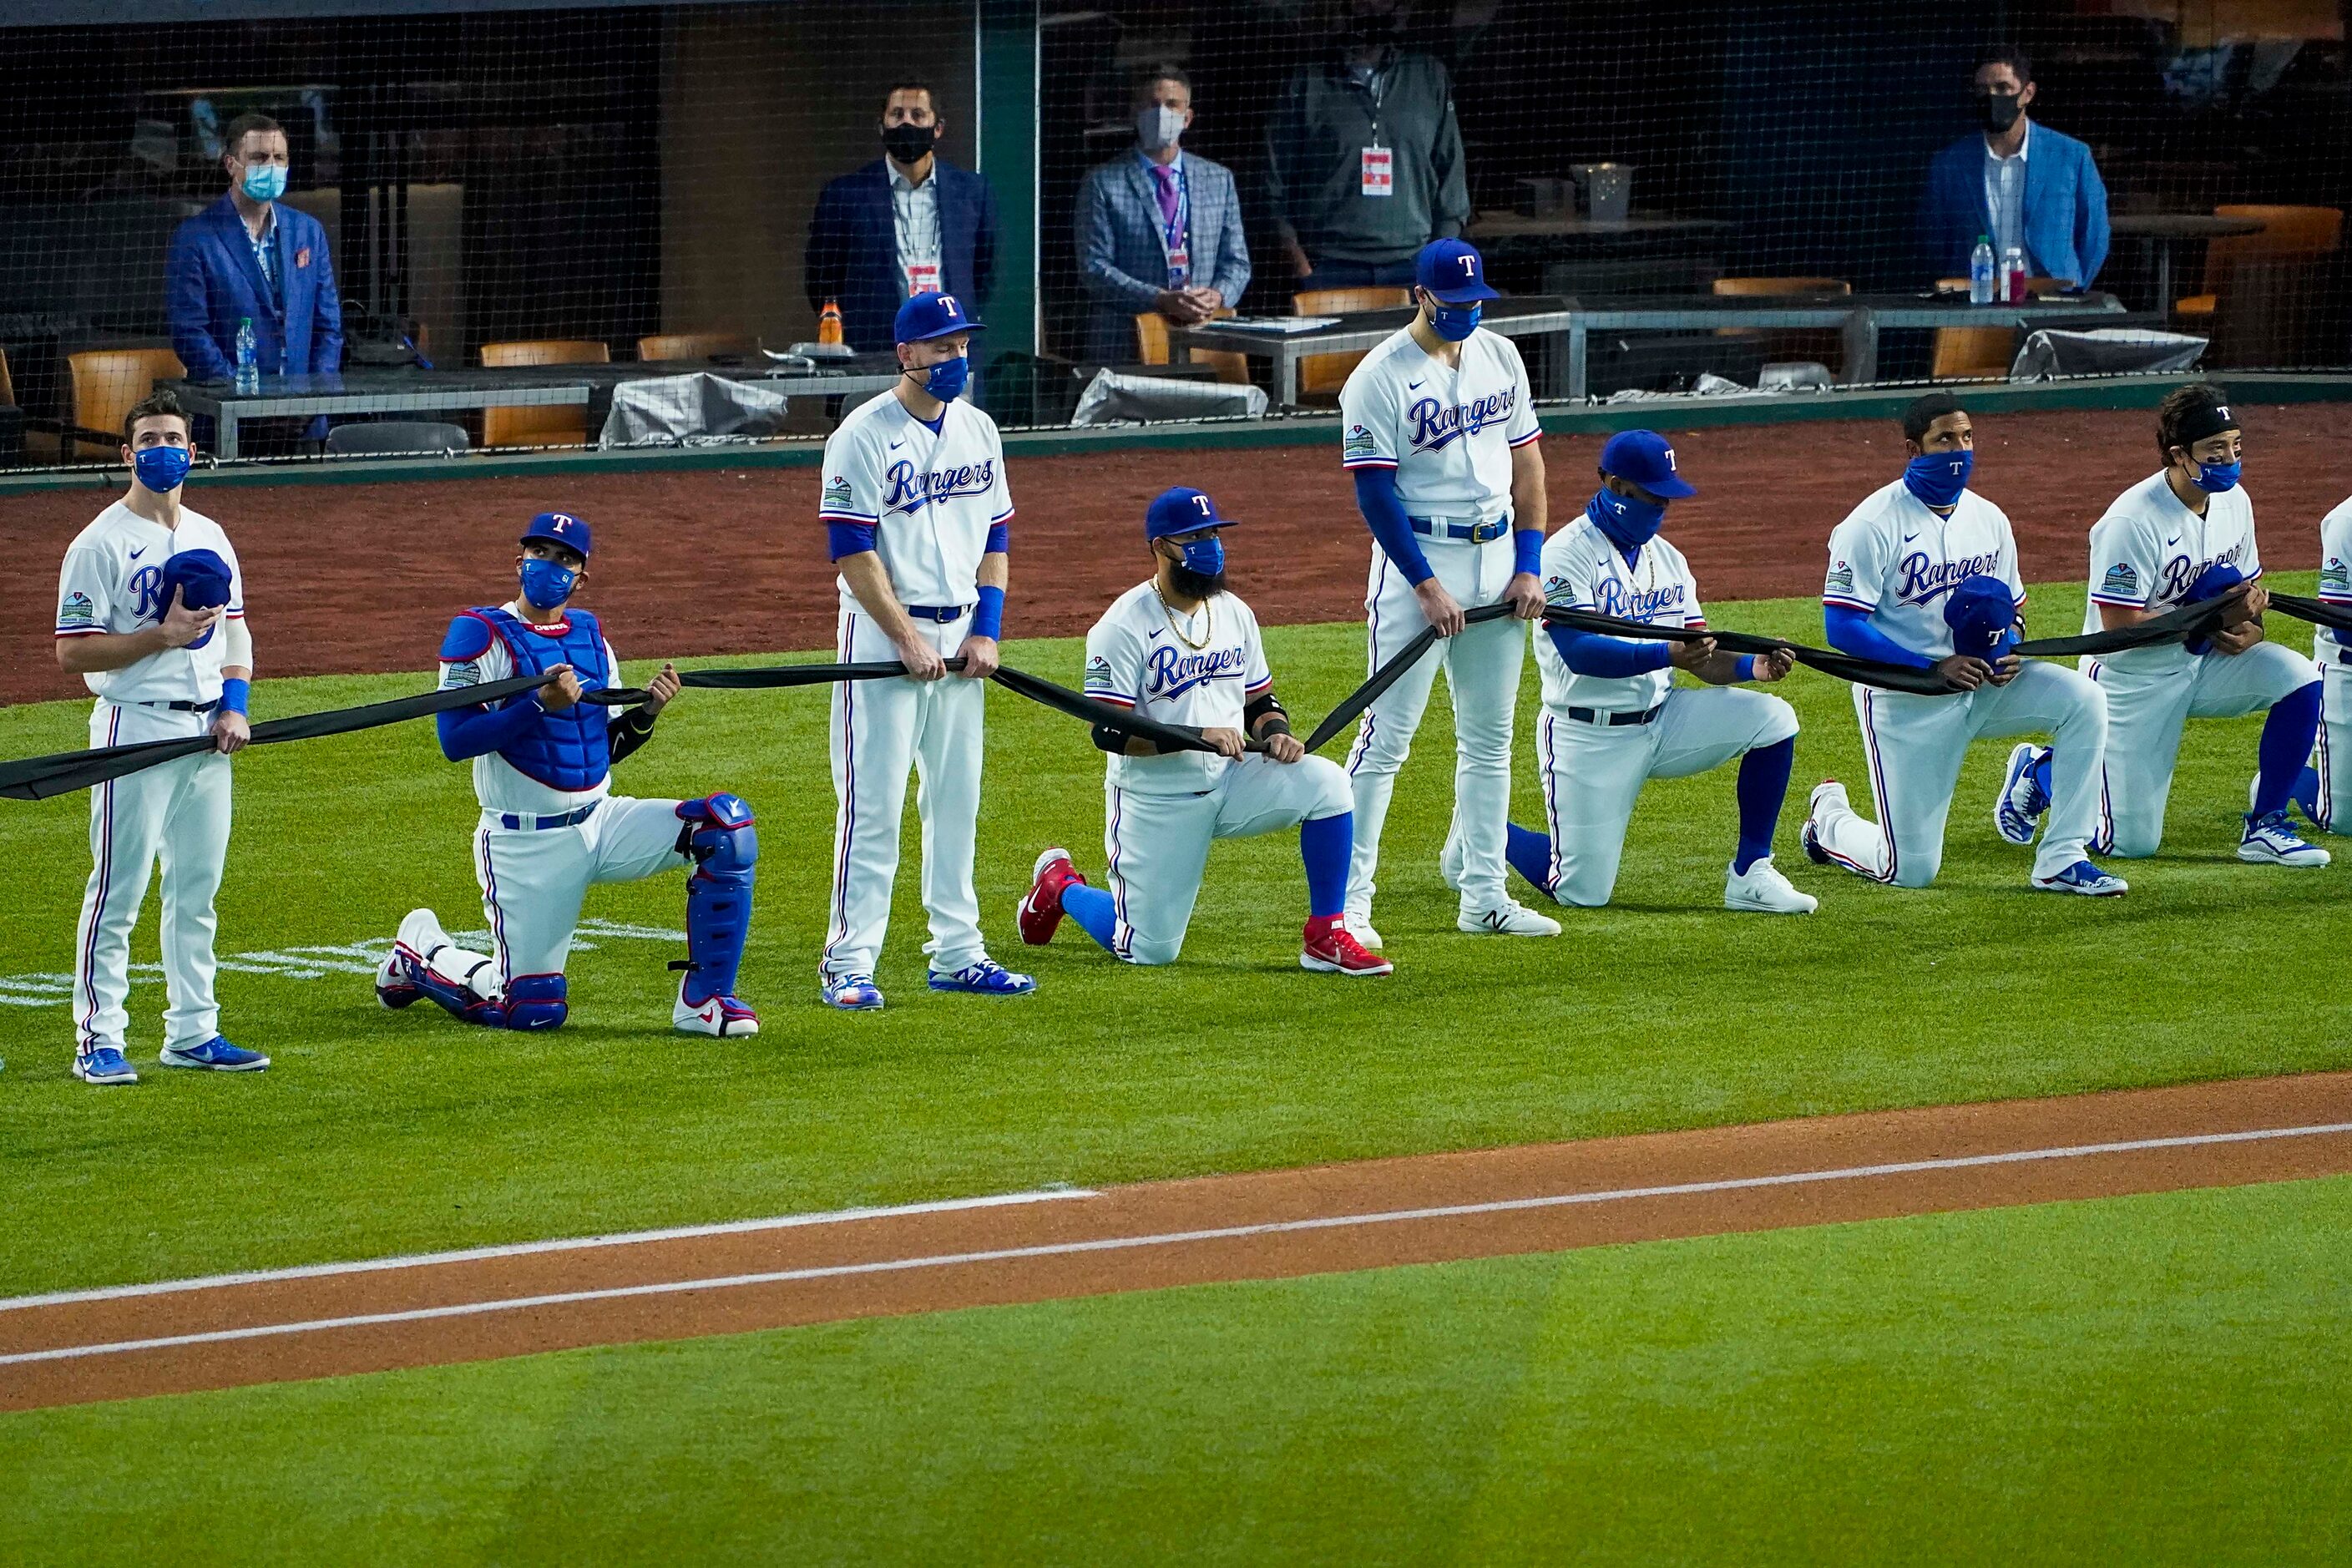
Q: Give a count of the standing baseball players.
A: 3